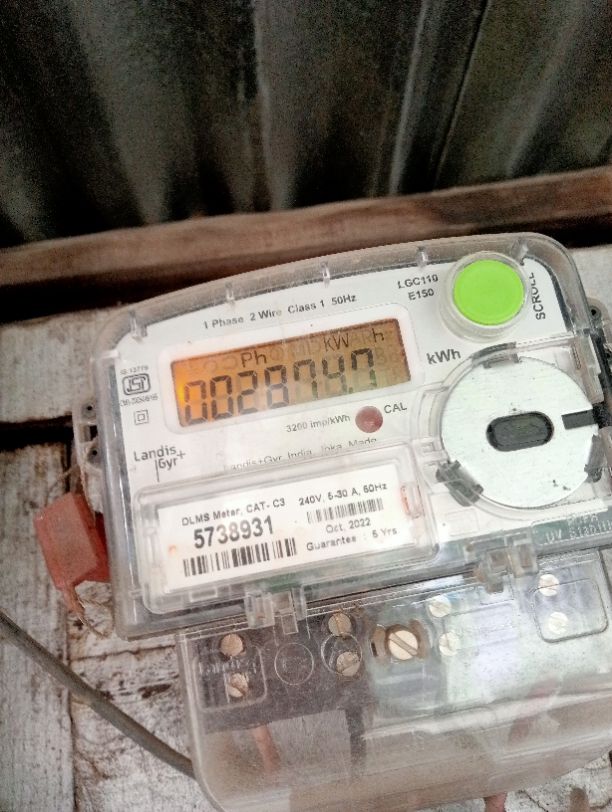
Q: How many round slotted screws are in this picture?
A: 9